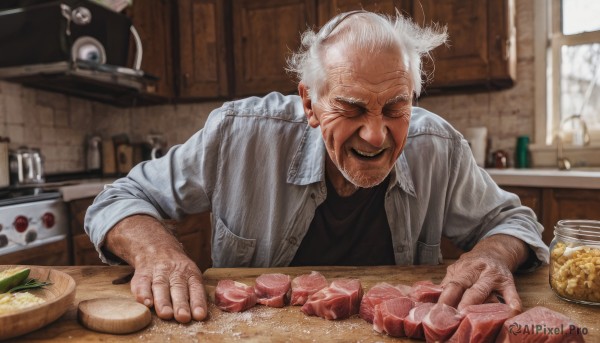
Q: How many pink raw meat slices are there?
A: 11